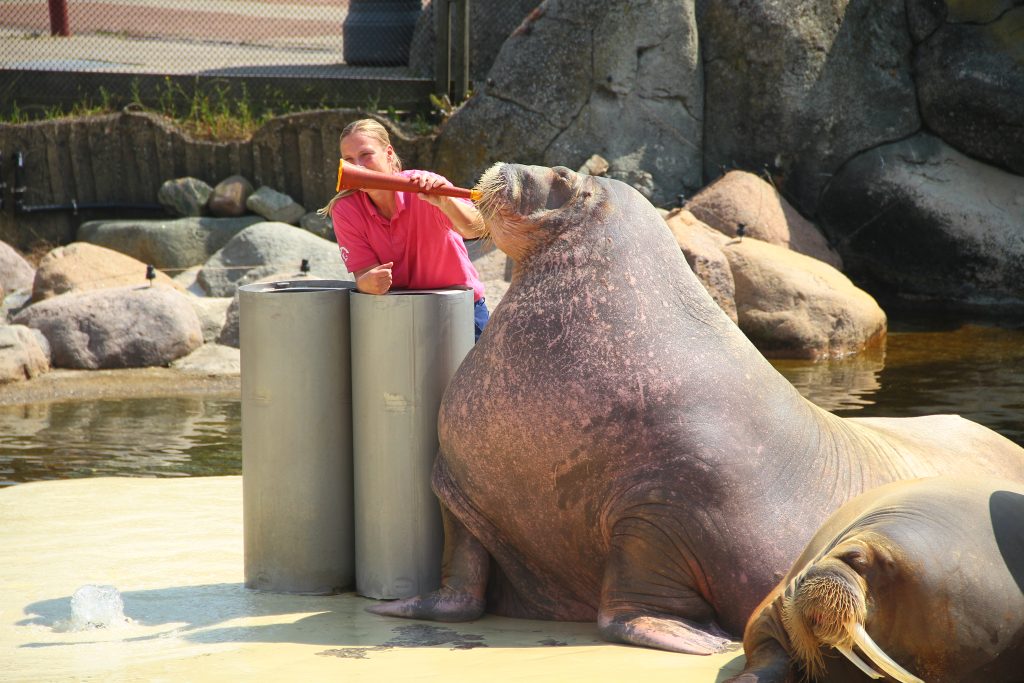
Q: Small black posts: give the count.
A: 4